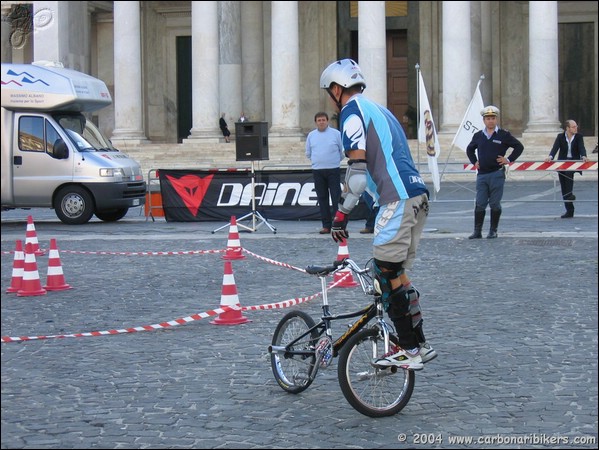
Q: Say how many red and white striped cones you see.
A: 7